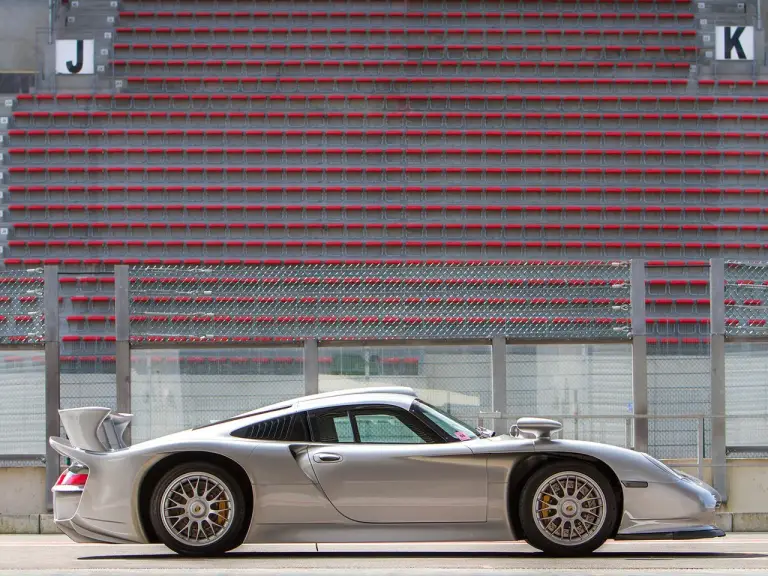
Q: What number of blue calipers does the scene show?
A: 0